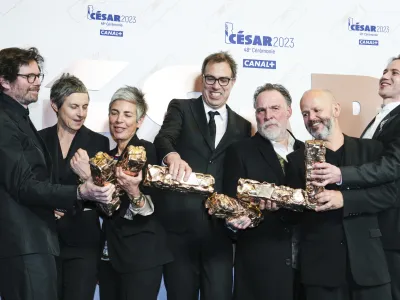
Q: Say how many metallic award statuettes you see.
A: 6